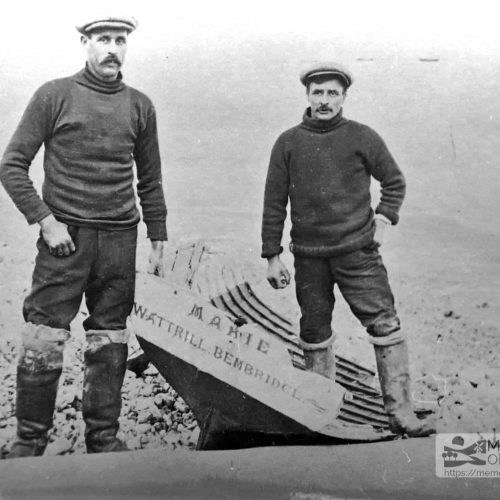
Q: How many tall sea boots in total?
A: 4